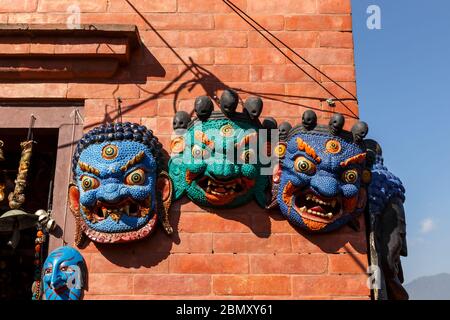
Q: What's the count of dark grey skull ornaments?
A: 9